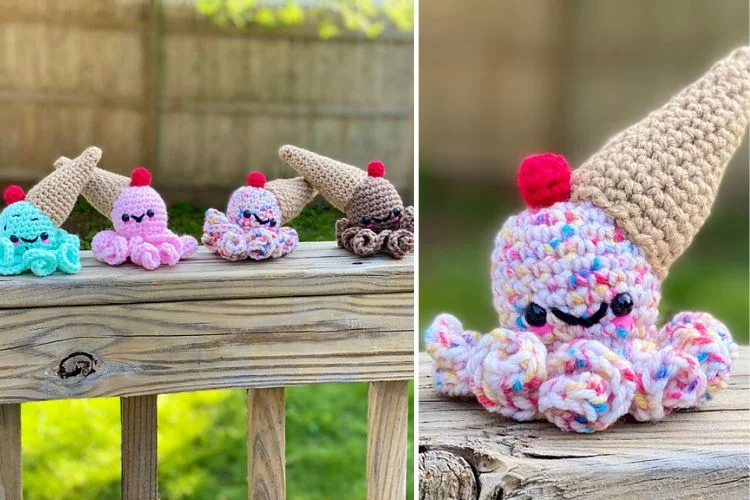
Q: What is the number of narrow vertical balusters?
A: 4